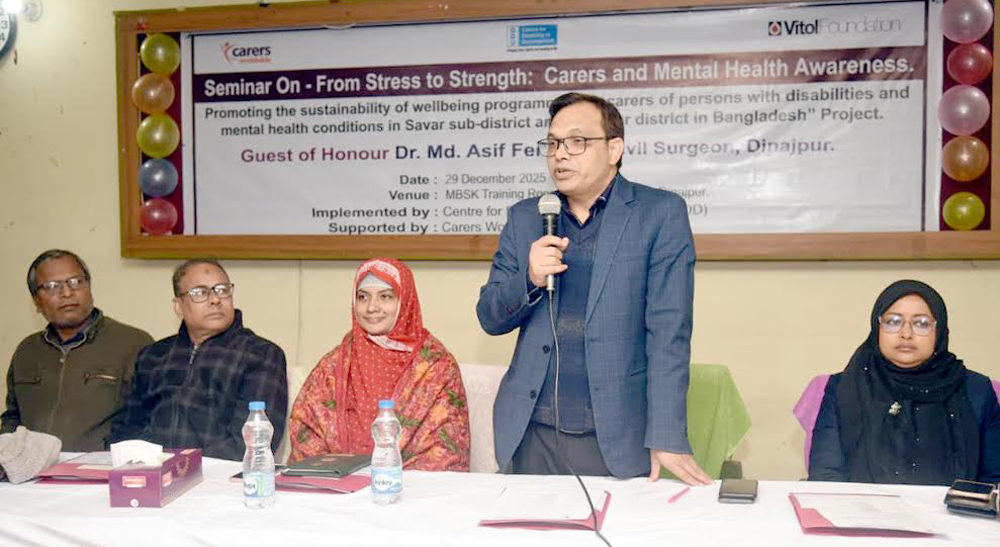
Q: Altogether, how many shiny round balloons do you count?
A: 10